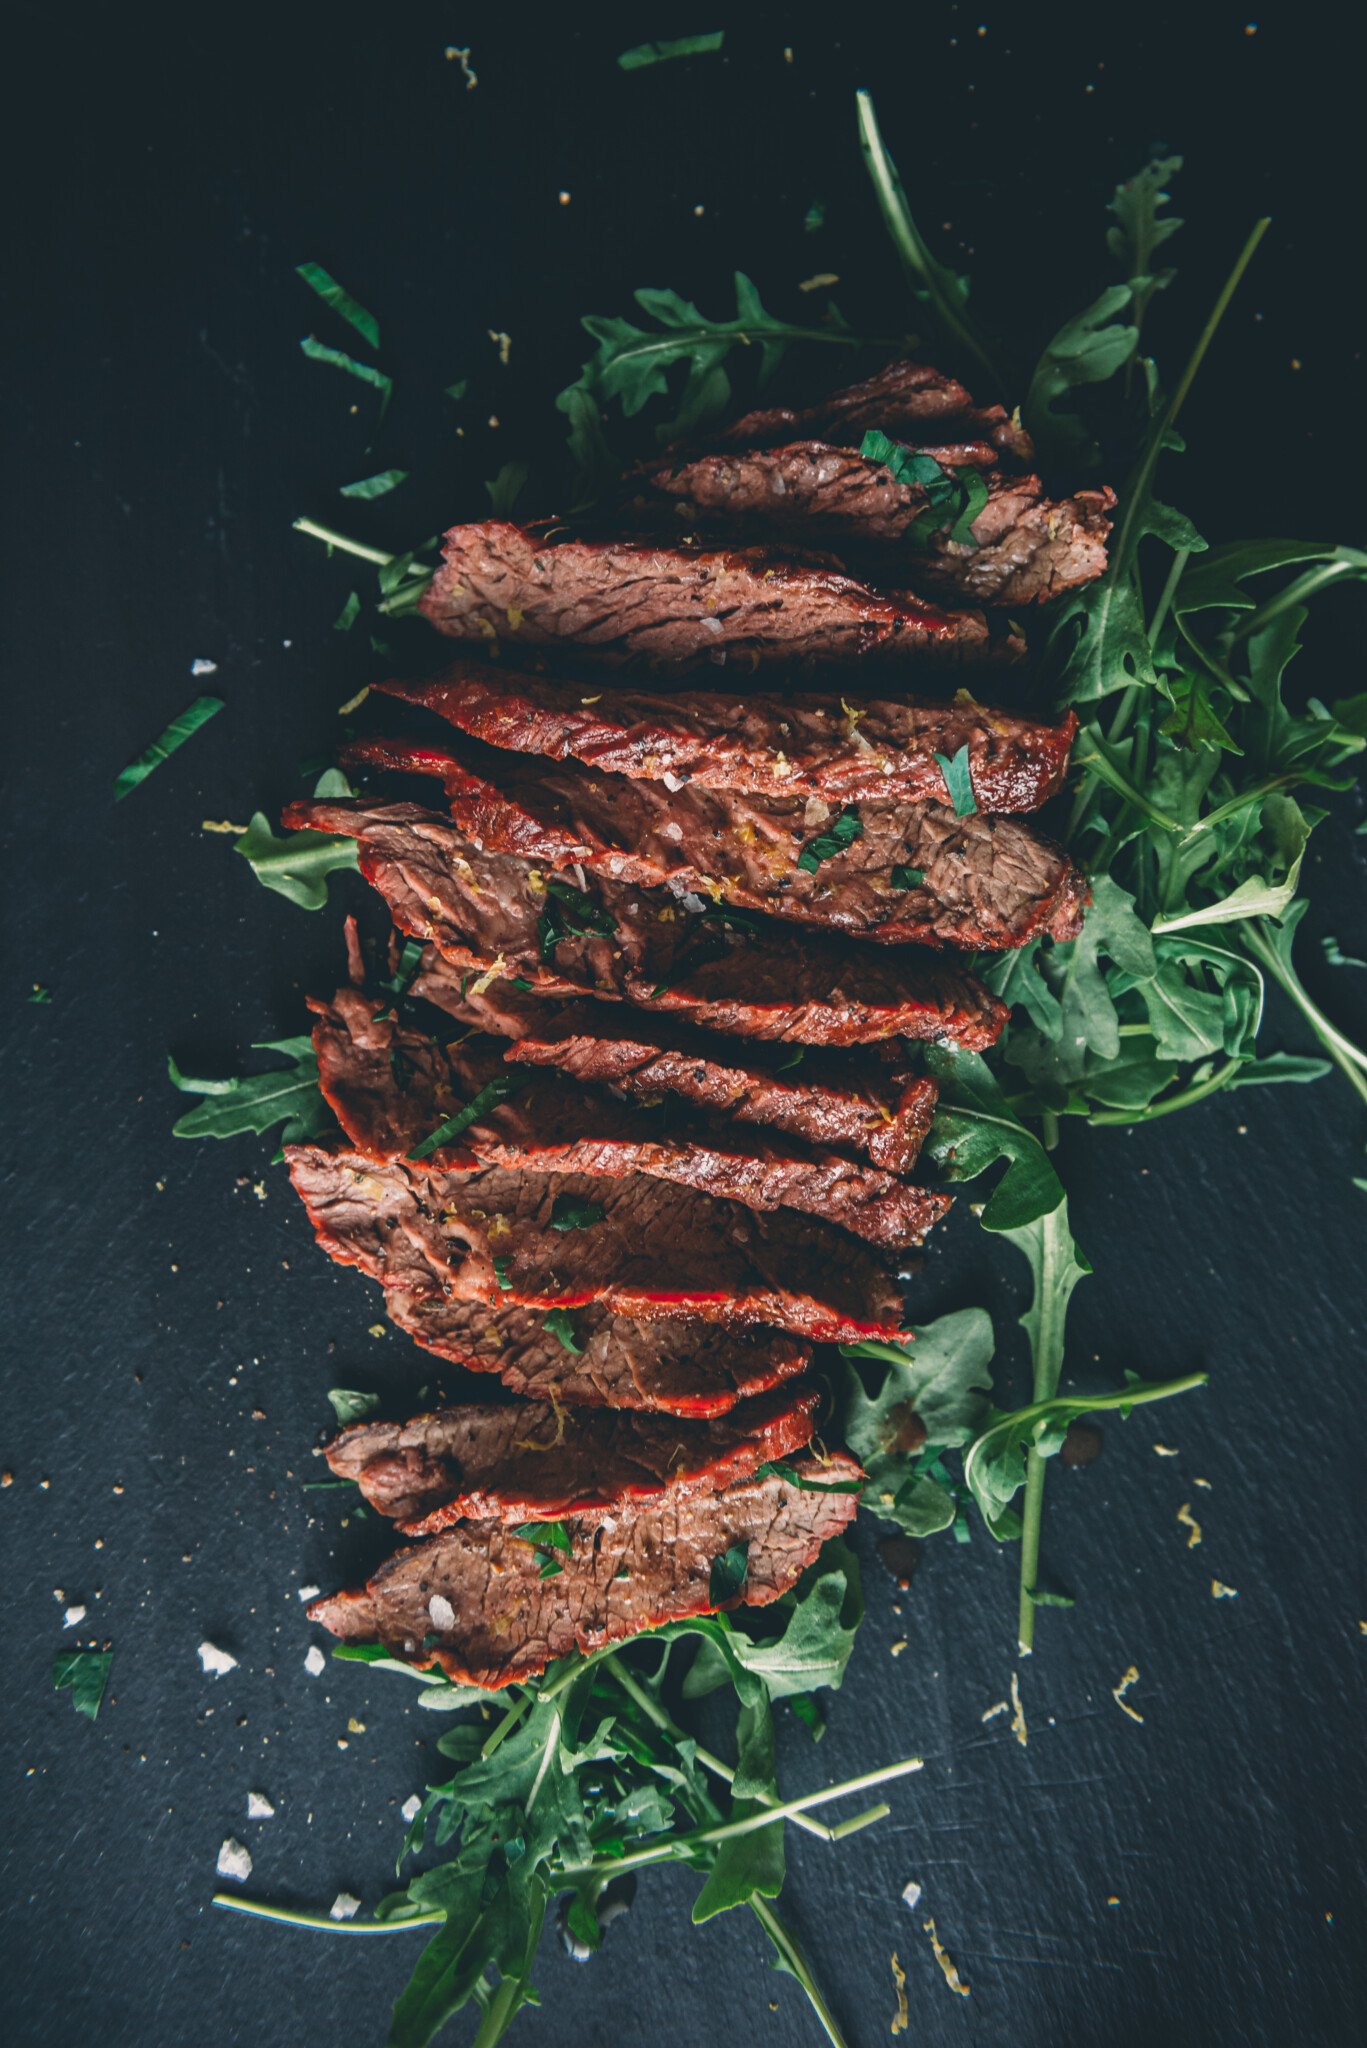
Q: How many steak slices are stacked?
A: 12